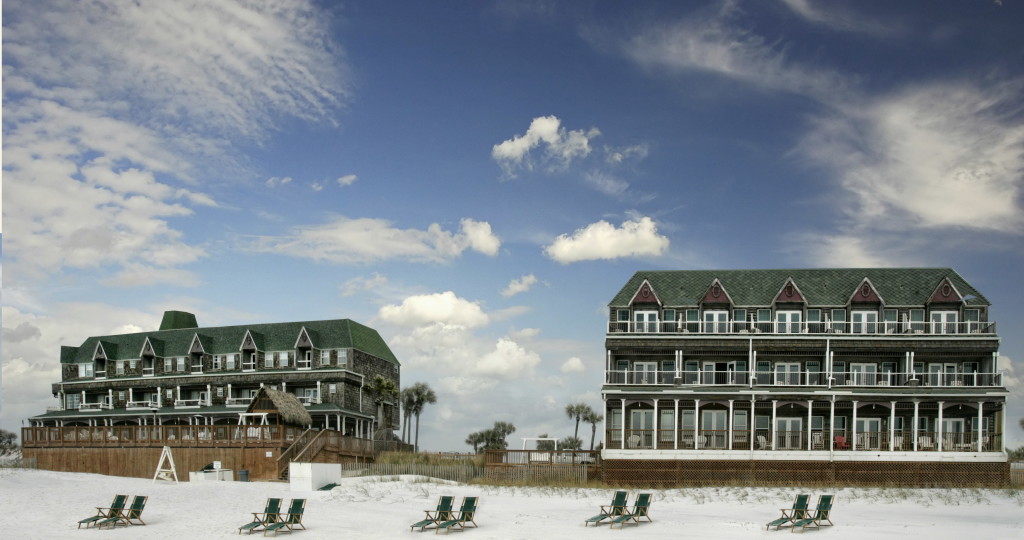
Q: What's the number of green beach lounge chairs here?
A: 10